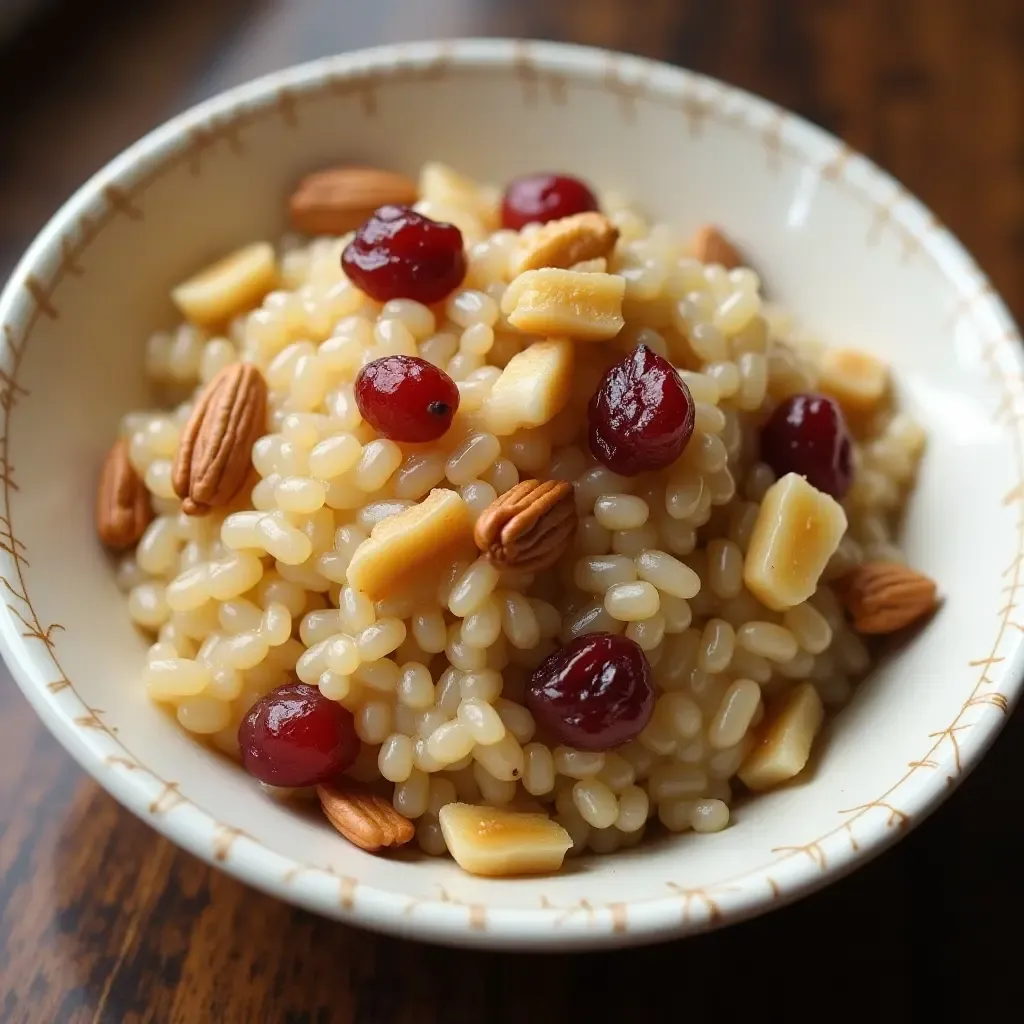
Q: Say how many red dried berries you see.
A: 7